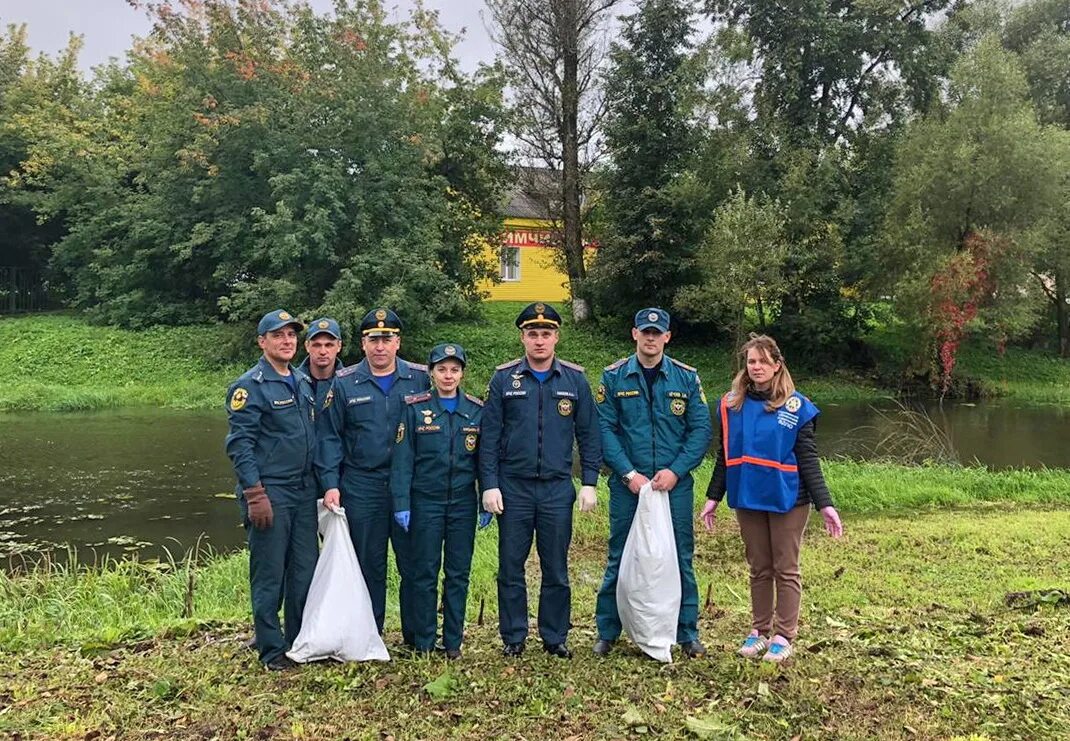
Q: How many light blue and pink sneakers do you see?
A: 2